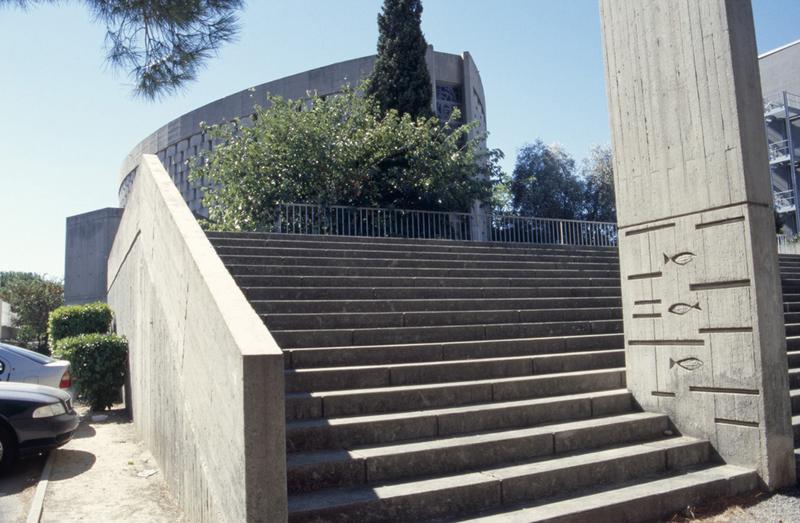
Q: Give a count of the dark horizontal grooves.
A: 11